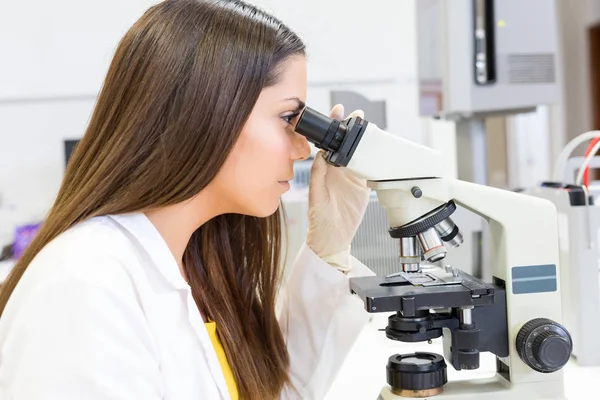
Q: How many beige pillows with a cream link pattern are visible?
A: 0